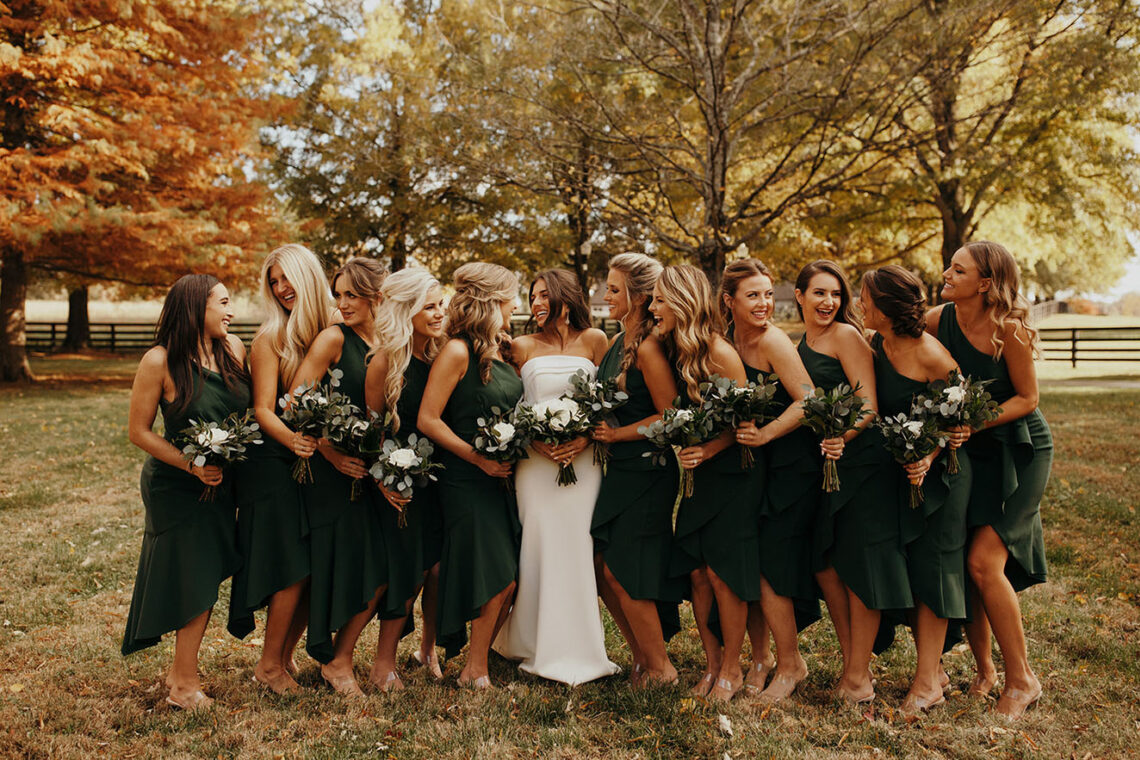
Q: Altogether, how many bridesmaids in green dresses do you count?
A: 11